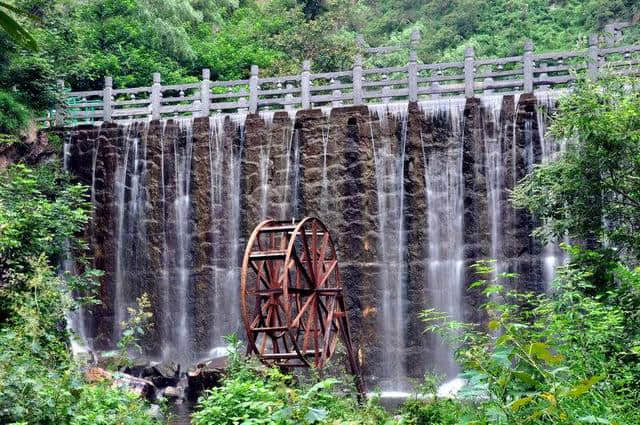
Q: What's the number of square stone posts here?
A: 11